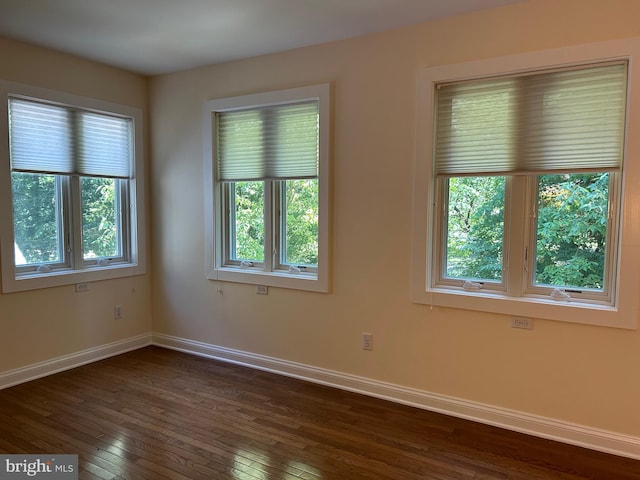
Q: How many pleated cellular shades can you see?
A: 3